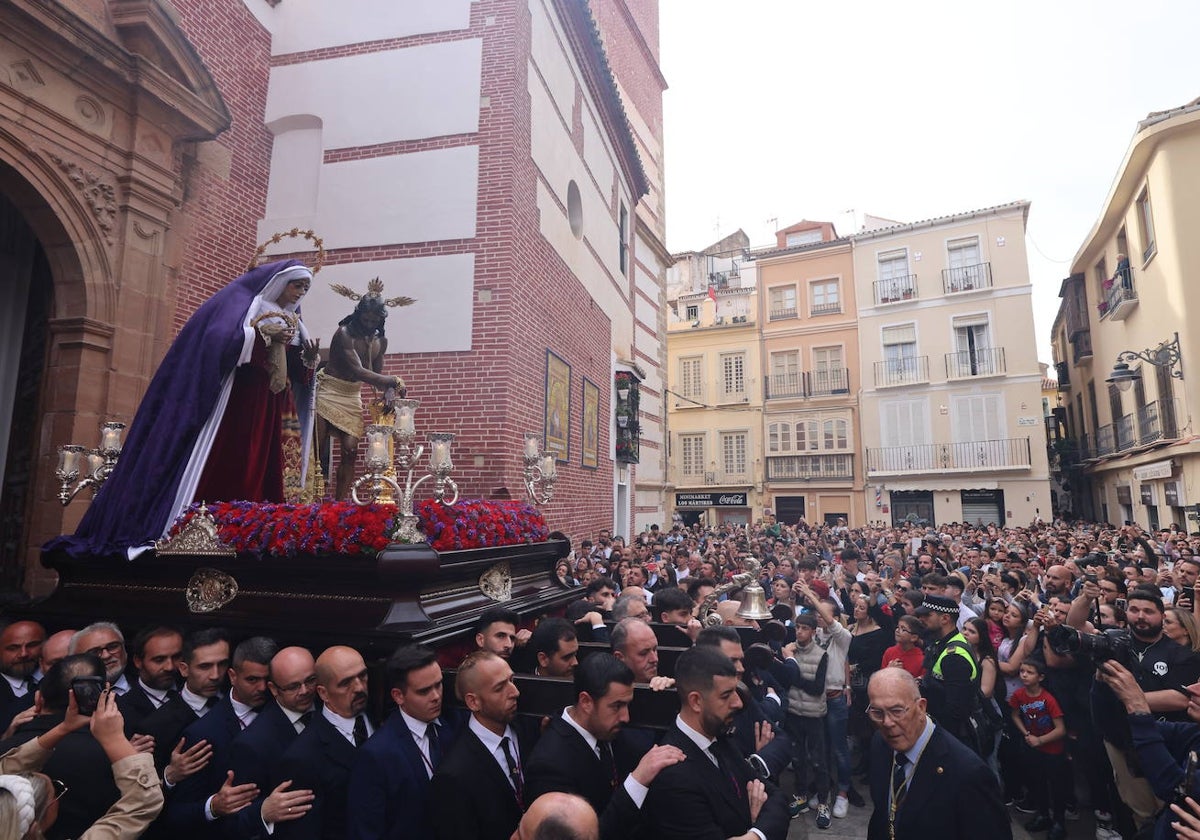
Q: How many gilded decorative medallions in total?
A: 2